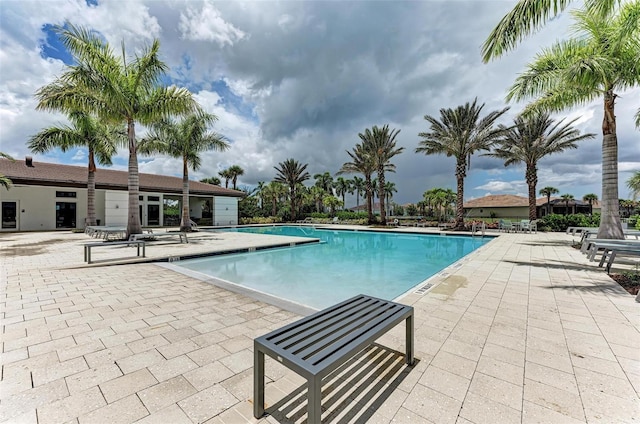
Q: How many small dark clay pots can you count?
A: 0